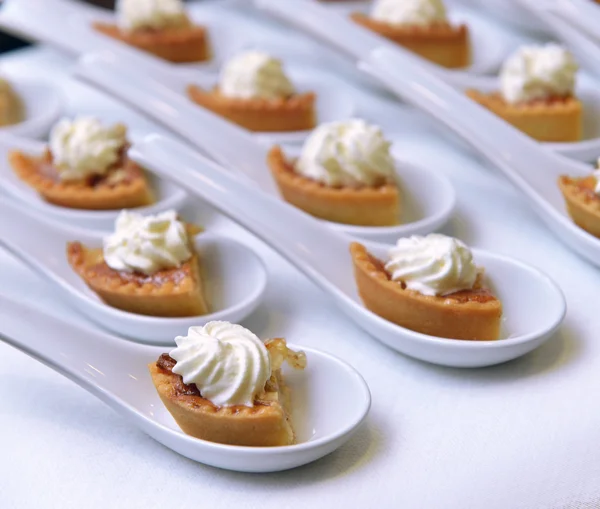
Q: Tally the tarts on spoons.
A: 11